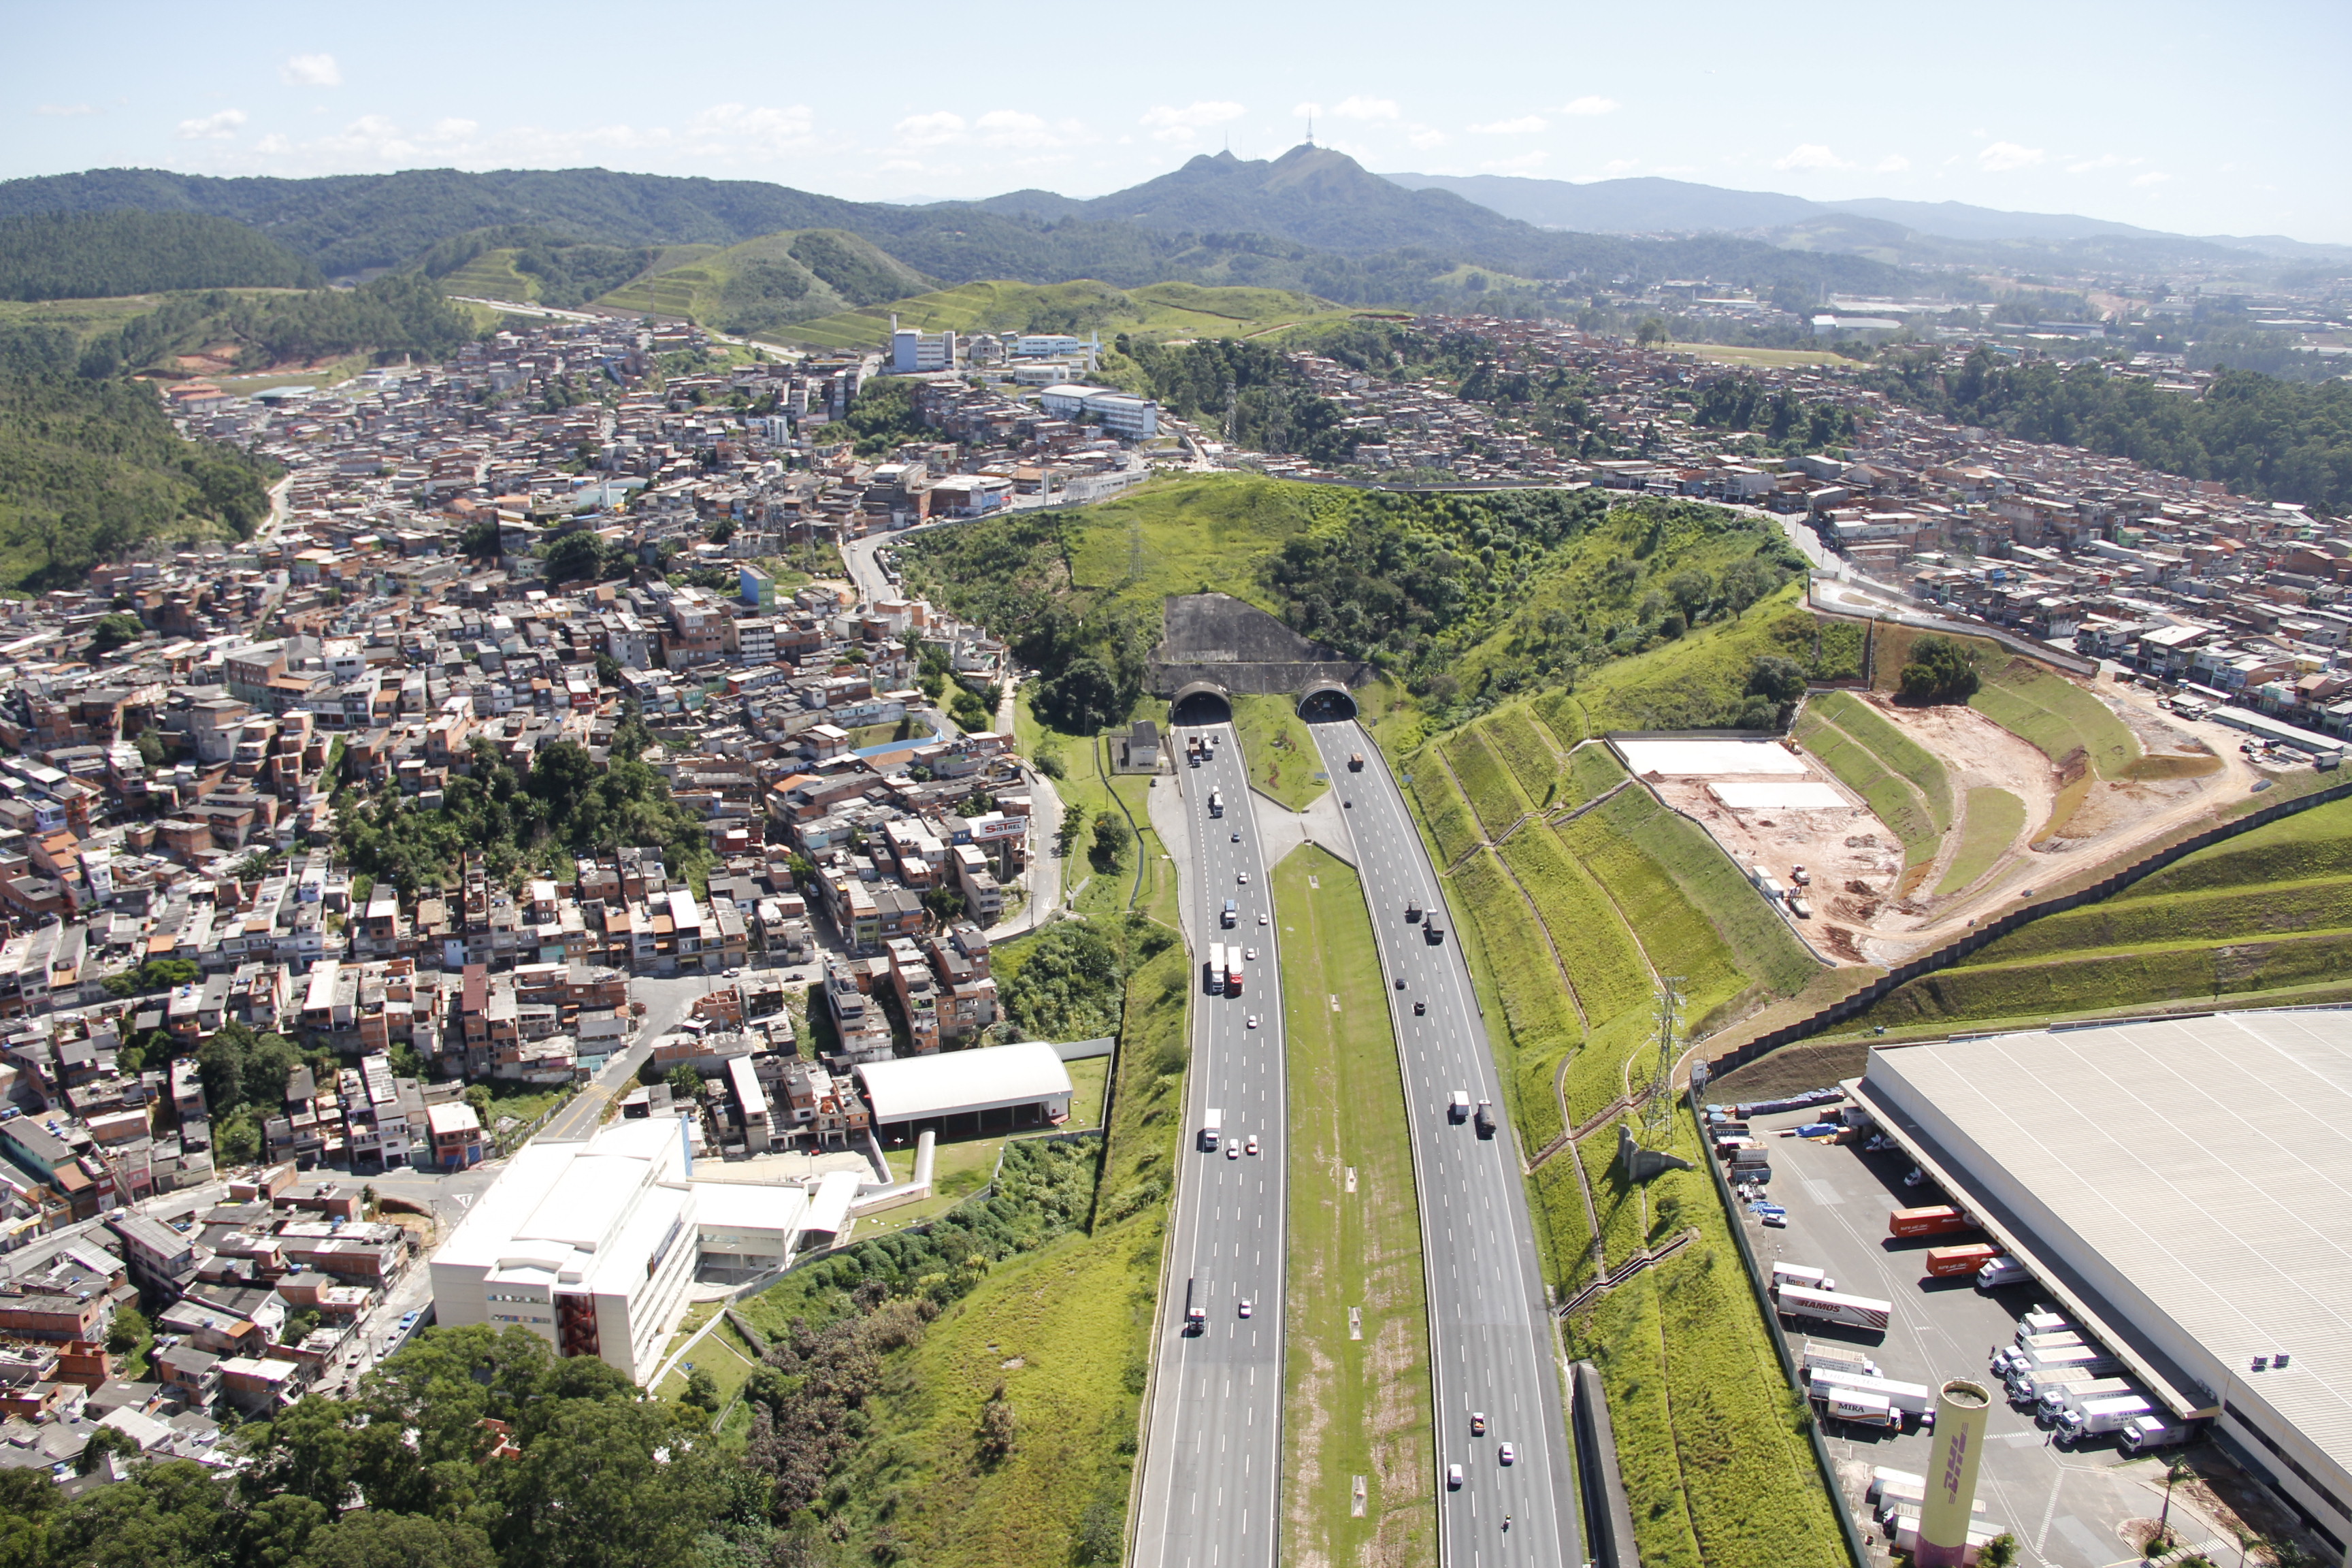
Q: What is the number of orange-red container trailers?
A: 2